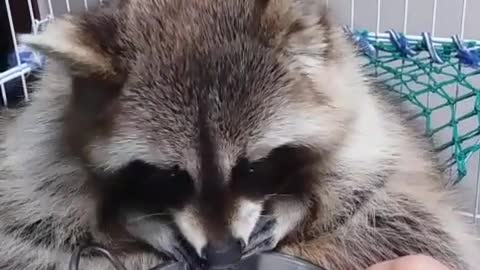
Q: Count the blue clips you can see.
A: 4